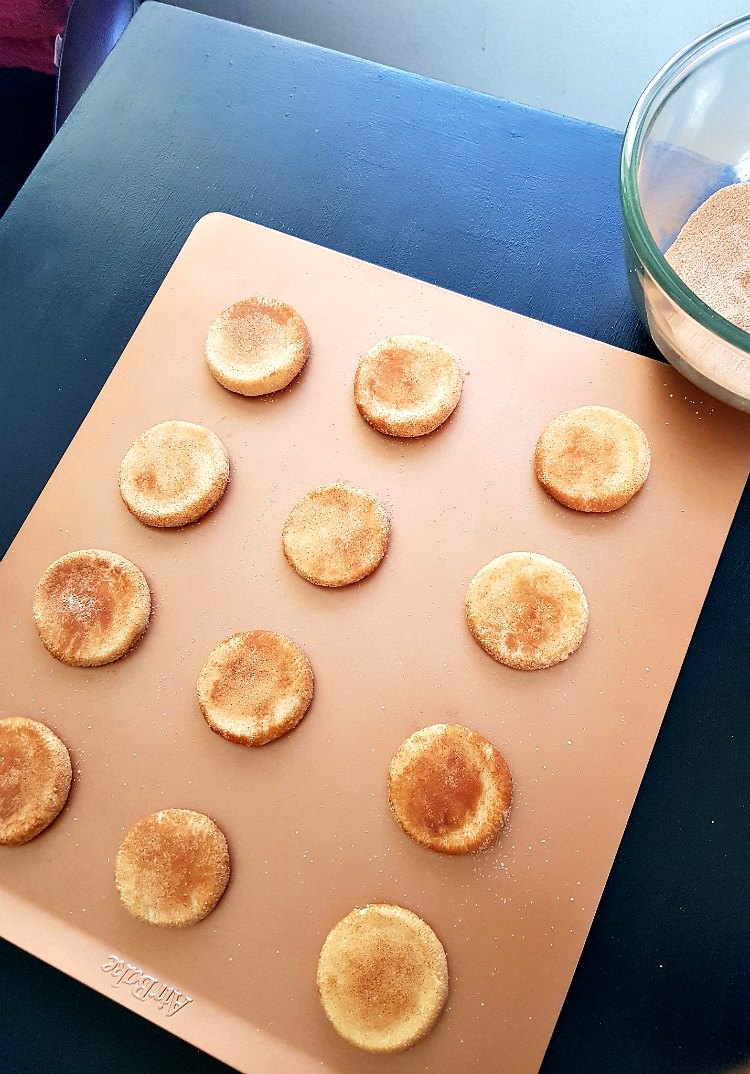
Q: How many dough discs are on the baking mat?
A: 12